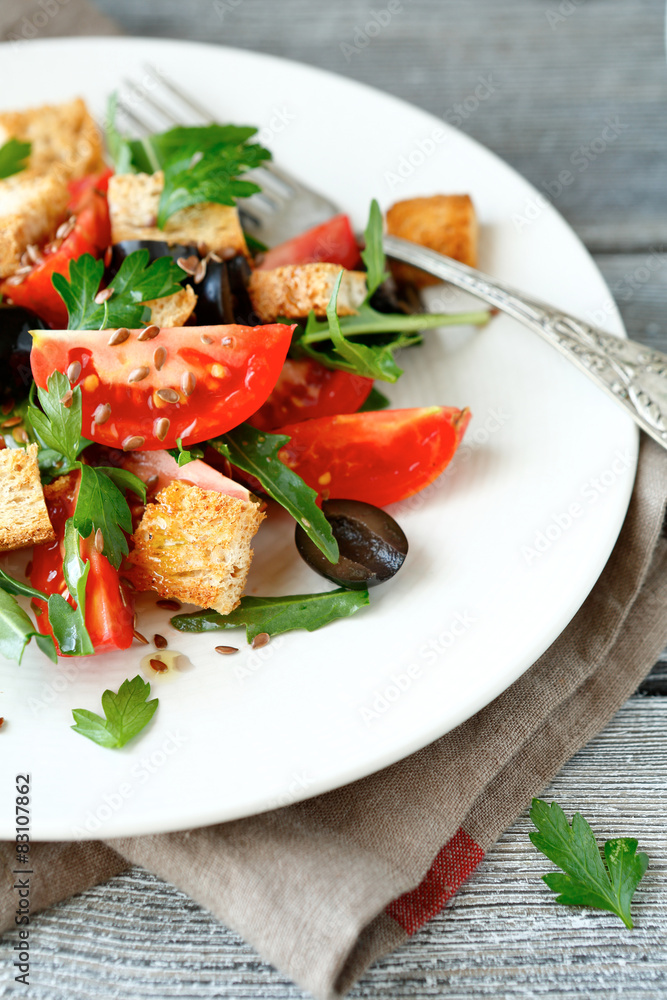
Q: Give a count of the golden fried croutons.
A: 8